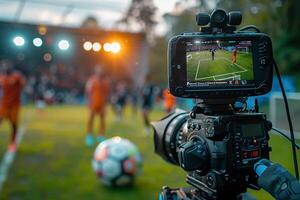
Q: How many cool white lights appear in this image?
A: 3